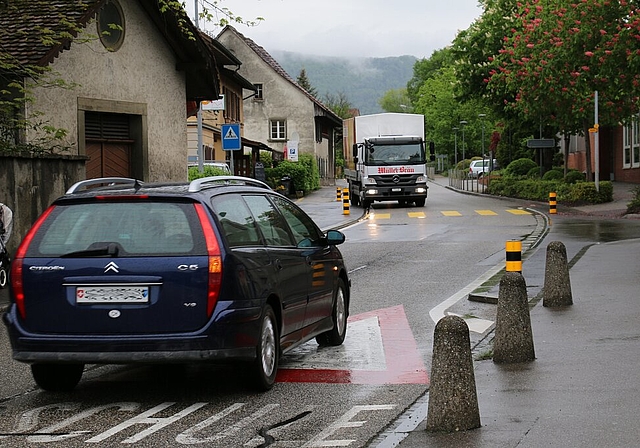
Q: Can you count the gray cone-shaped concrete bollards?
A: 3